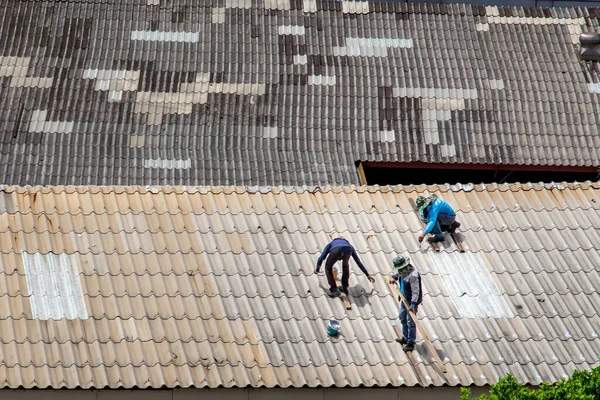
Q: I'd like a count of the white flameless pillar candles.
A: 0